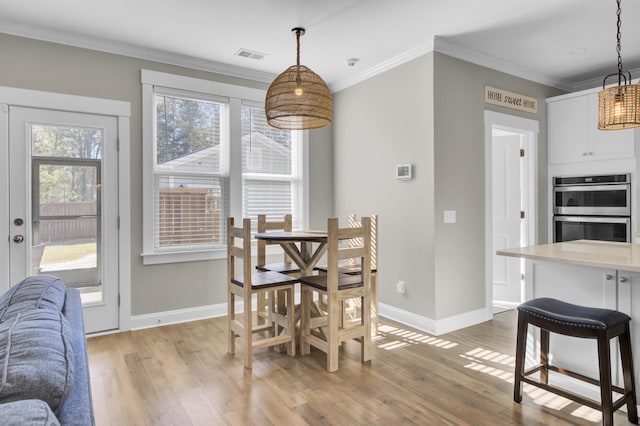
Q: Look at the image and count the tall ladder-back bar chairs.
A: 4